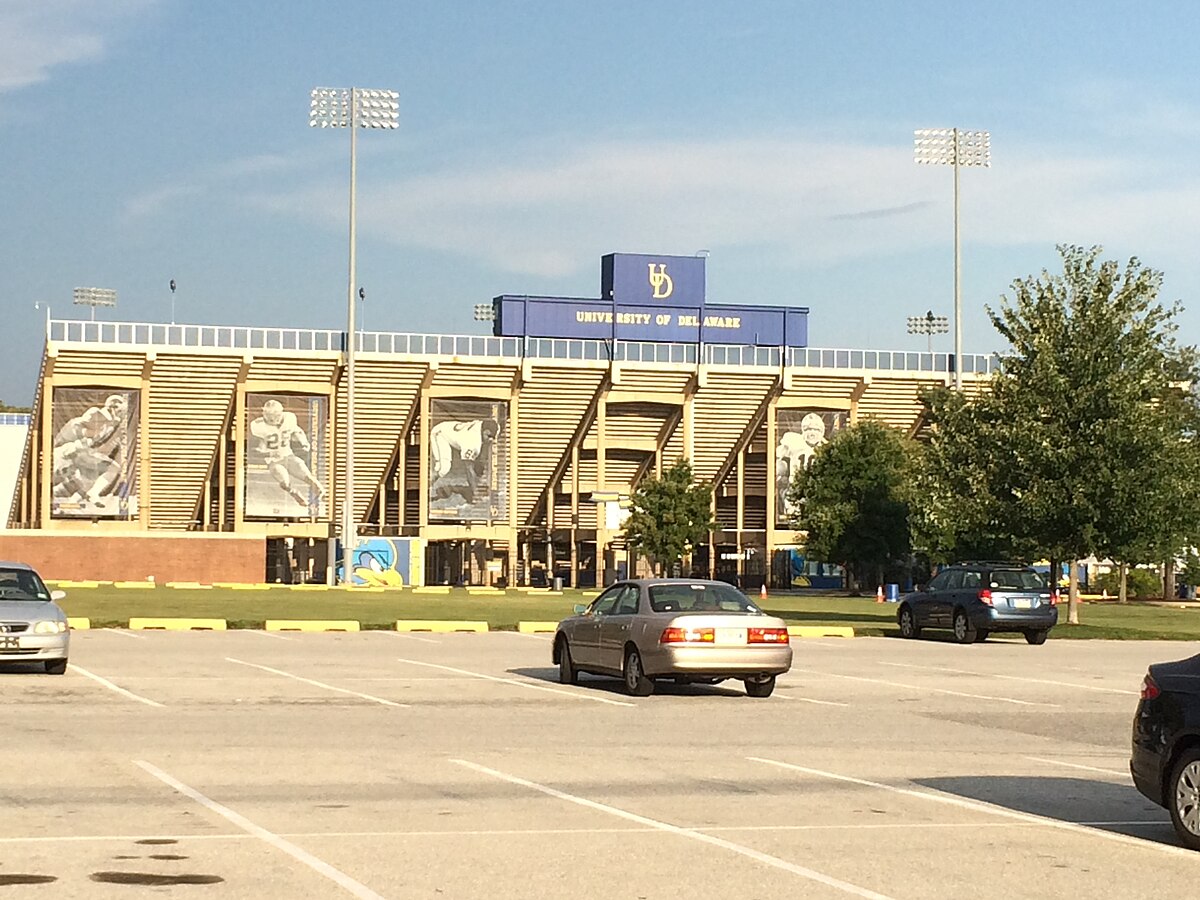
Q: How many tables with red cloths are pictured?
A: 0